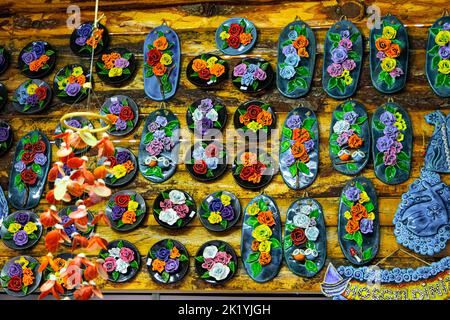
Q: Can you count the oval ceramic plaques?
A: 13